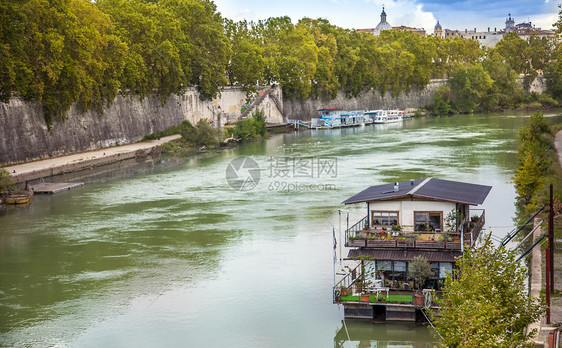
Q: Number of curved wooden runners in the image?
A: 0